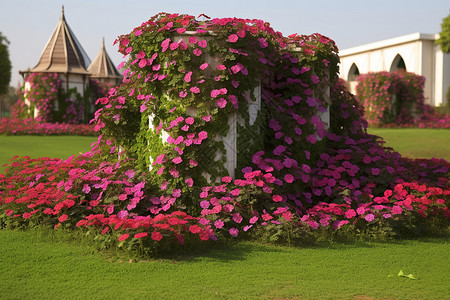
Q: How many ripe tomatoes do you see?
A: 0